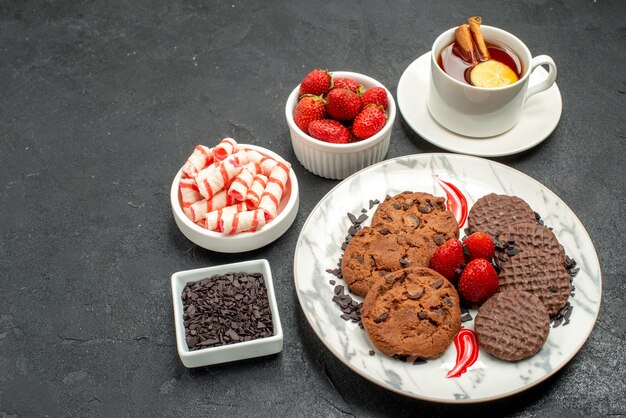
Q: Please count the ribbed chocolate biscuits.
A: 4